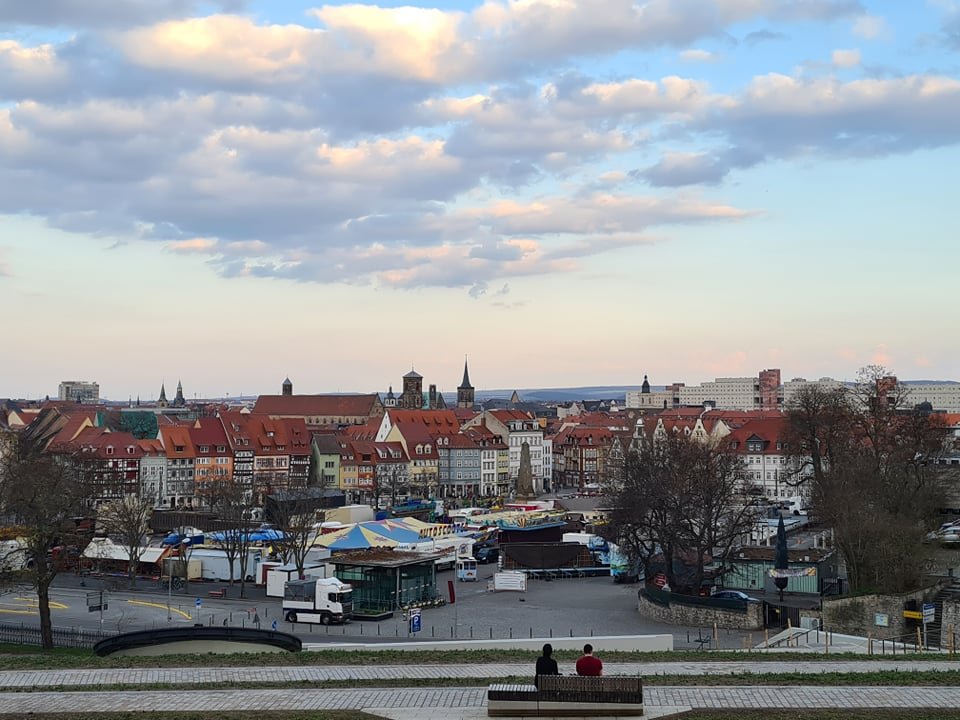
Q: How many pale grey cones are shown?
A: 0